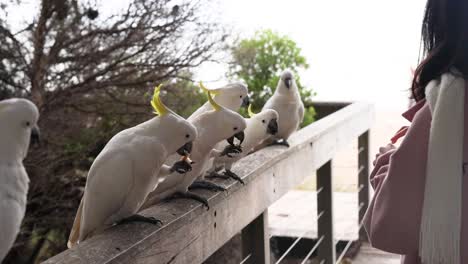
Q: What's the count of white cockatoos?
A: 6